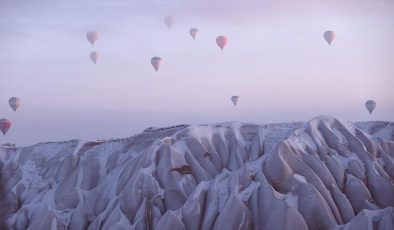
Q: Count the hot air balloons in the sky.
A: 11